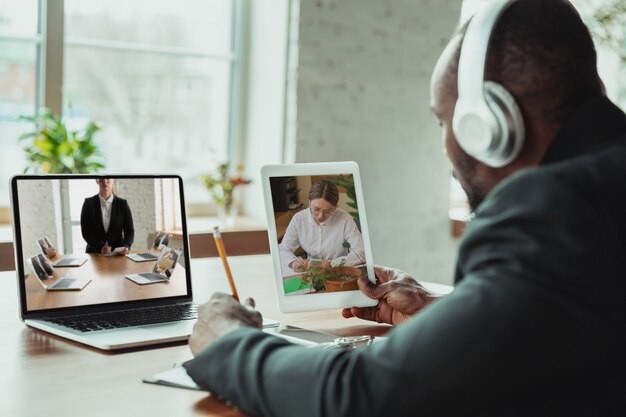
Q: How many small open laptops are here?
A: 4